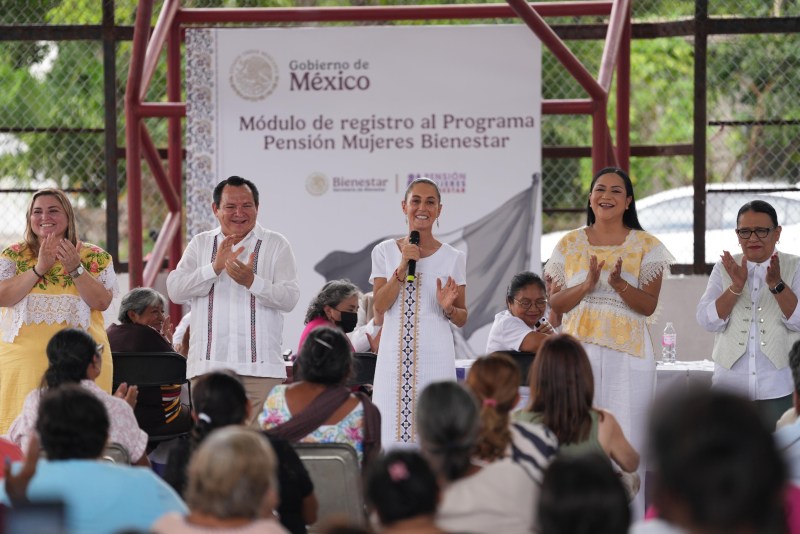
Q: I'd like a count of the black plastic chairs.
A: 3